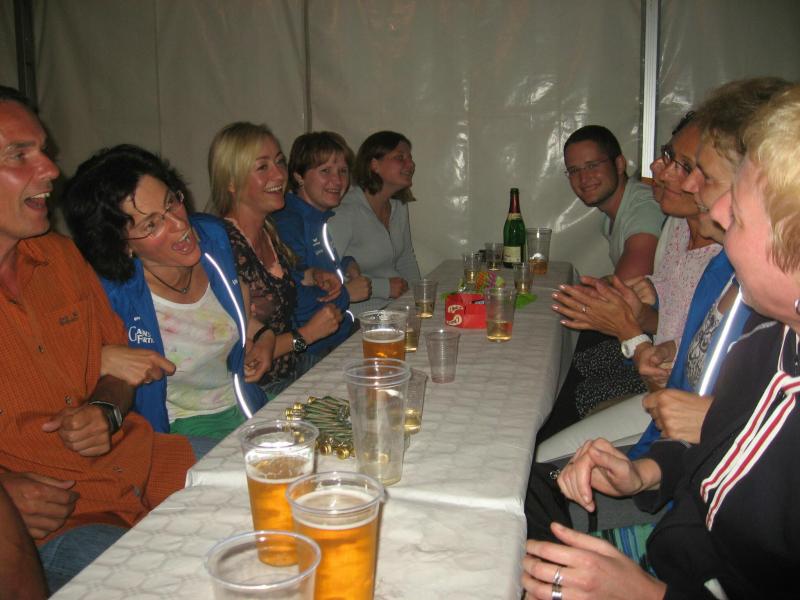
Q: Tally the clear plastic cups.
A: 14